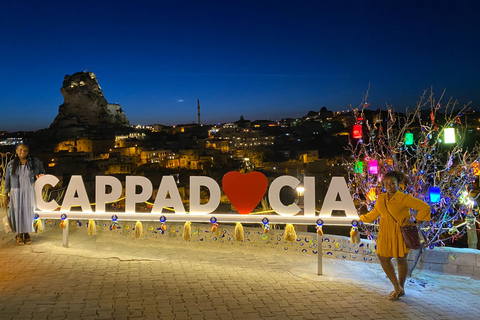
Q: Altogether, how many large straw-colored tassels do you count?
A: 7